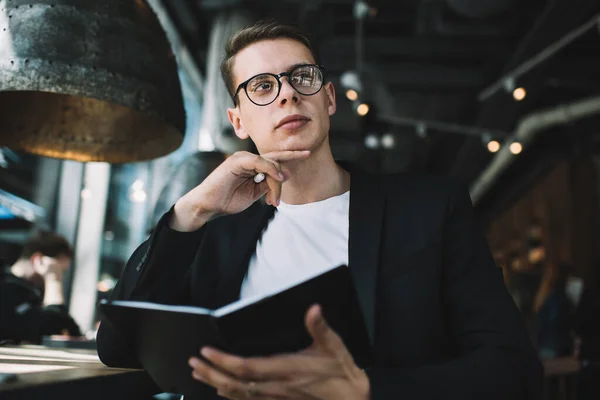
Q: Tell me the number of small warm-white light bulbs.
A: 5